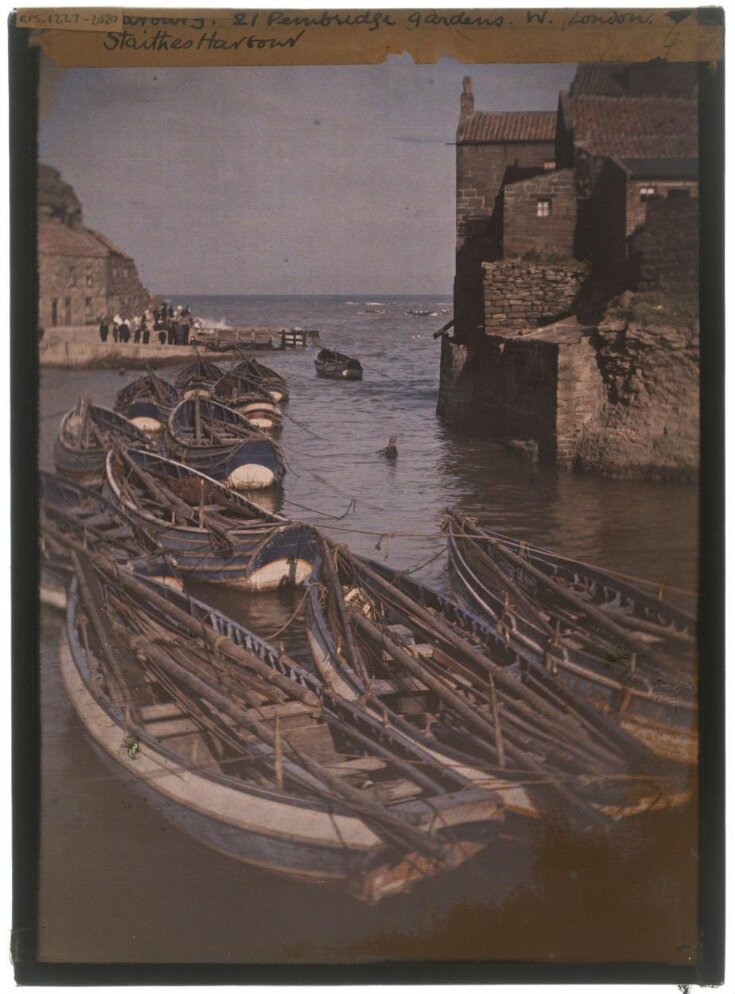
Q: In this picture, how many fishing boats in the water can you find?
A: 12